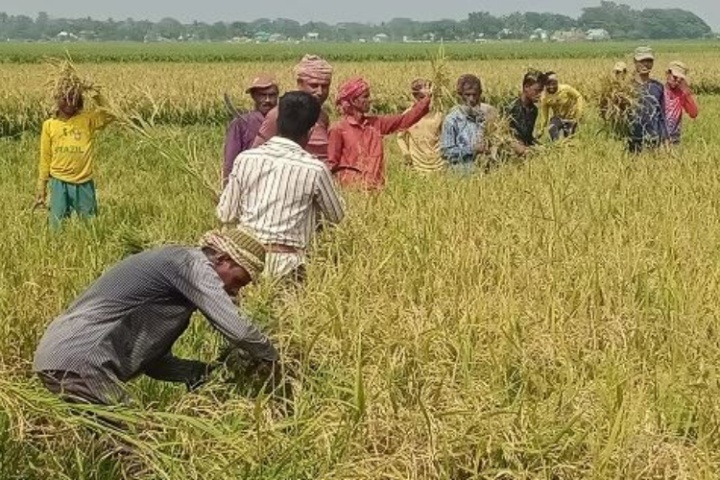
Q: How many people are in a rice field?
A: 13